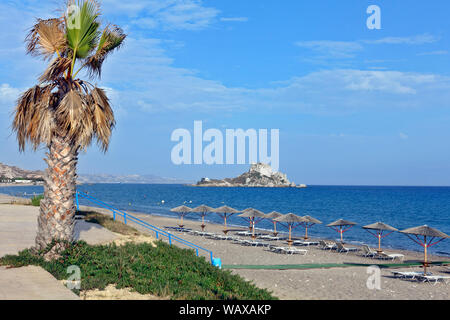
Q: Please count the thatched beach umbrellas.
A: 11